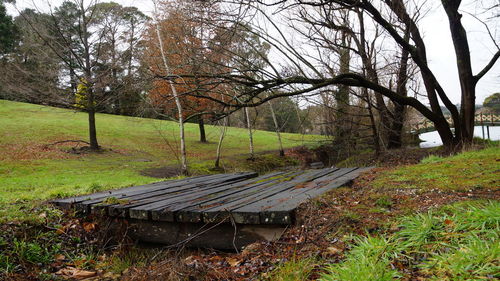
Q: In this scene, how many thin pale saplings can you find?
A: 4